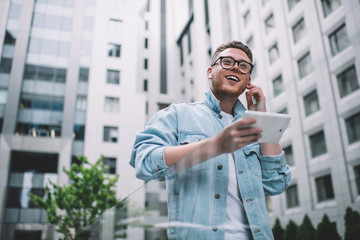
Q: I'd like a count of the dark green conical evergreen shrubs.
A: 5